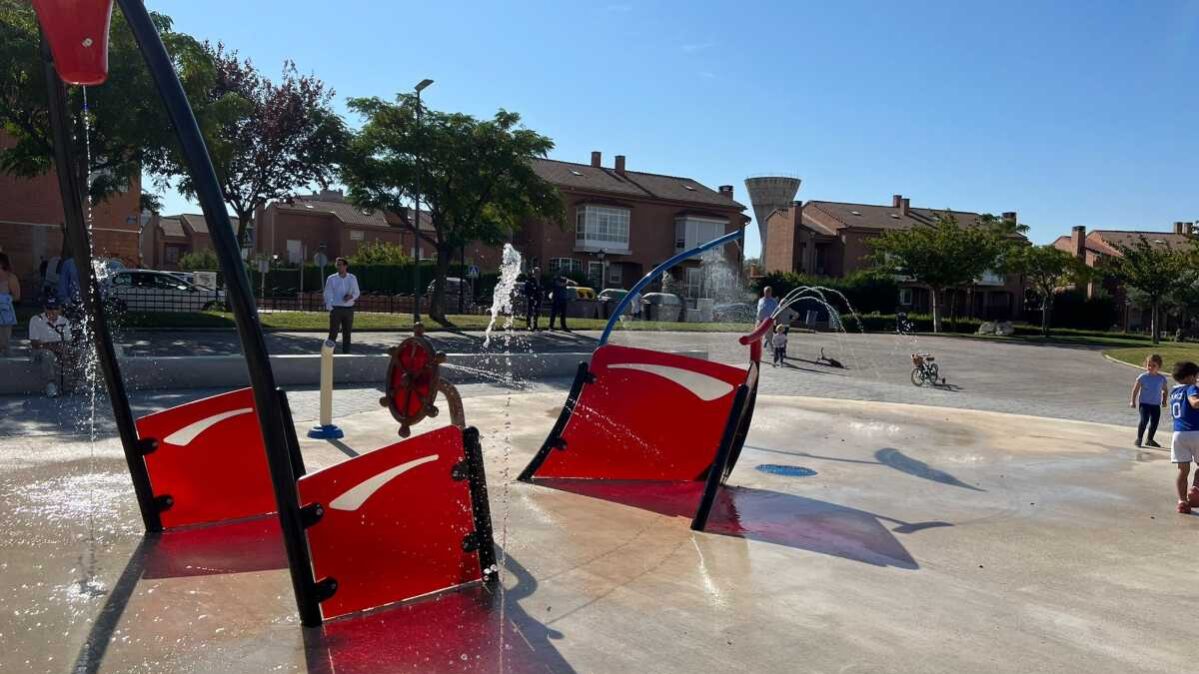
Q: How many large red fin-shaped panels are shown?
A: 3